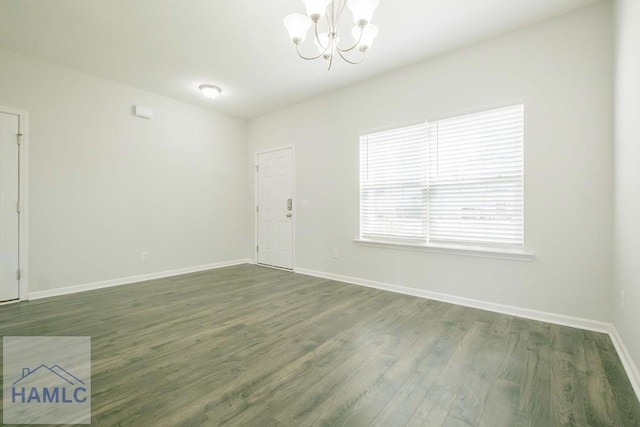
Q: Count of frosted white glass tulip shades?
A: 5